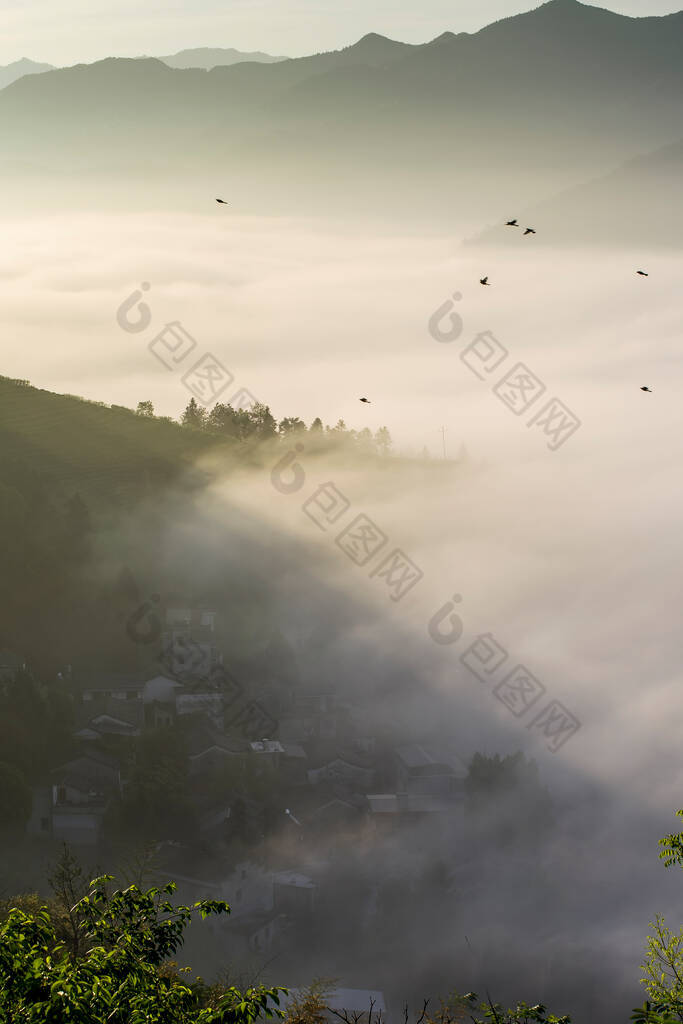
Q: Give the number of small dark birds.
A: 7